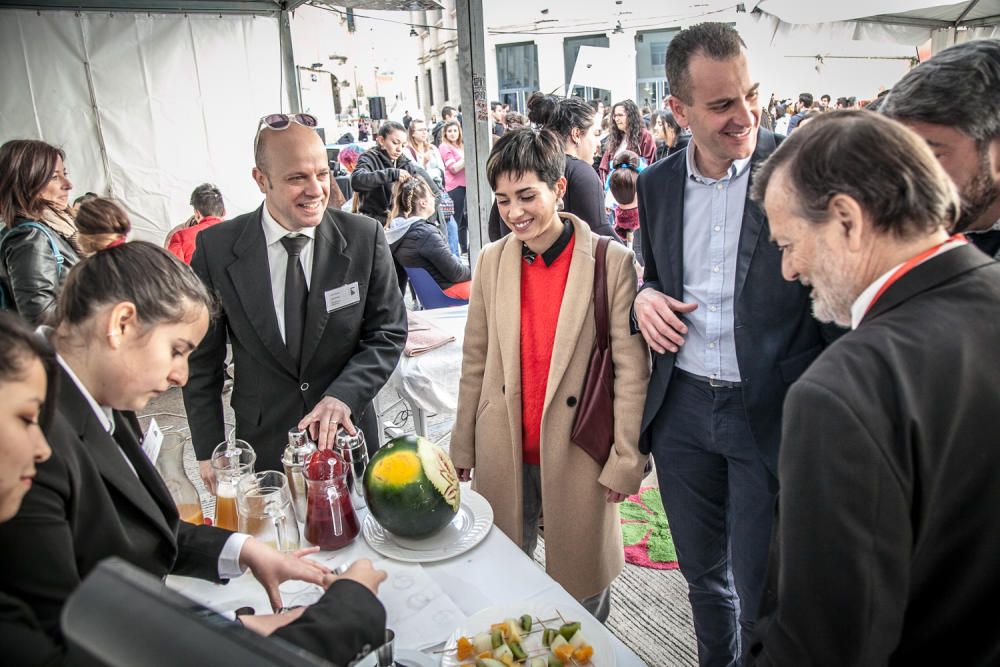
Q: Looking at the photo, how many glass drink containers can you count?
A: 4